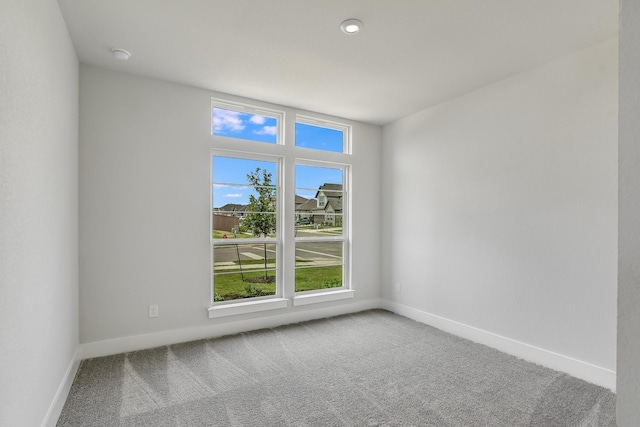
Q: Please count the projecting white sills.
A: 2